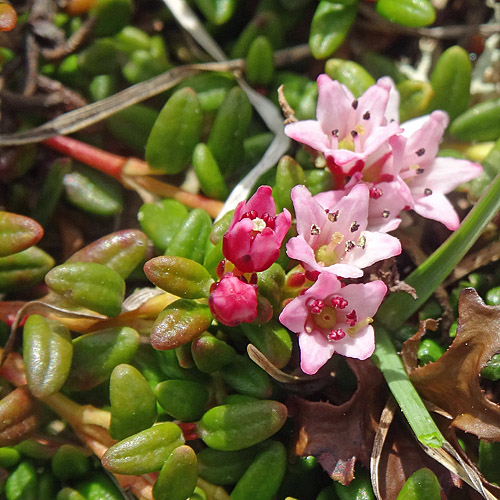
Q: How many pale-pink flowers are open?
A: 5